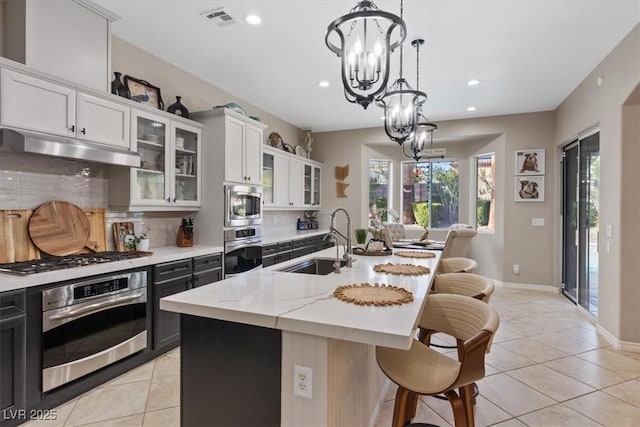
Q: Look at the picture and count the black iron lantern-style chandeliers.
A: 3